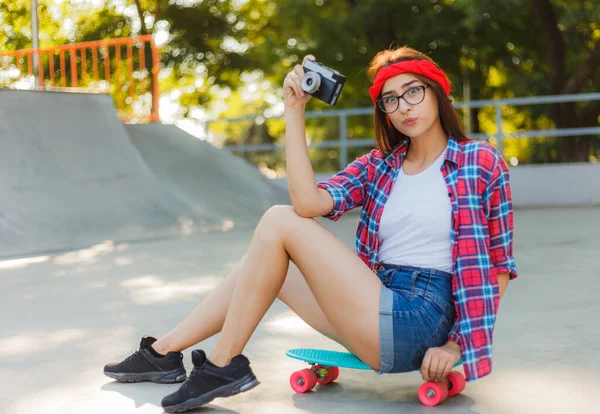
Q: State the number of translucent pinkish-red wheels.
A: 4